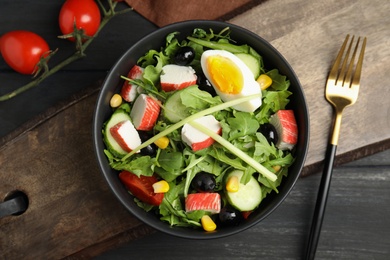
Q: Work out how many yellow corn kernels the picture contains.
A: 6